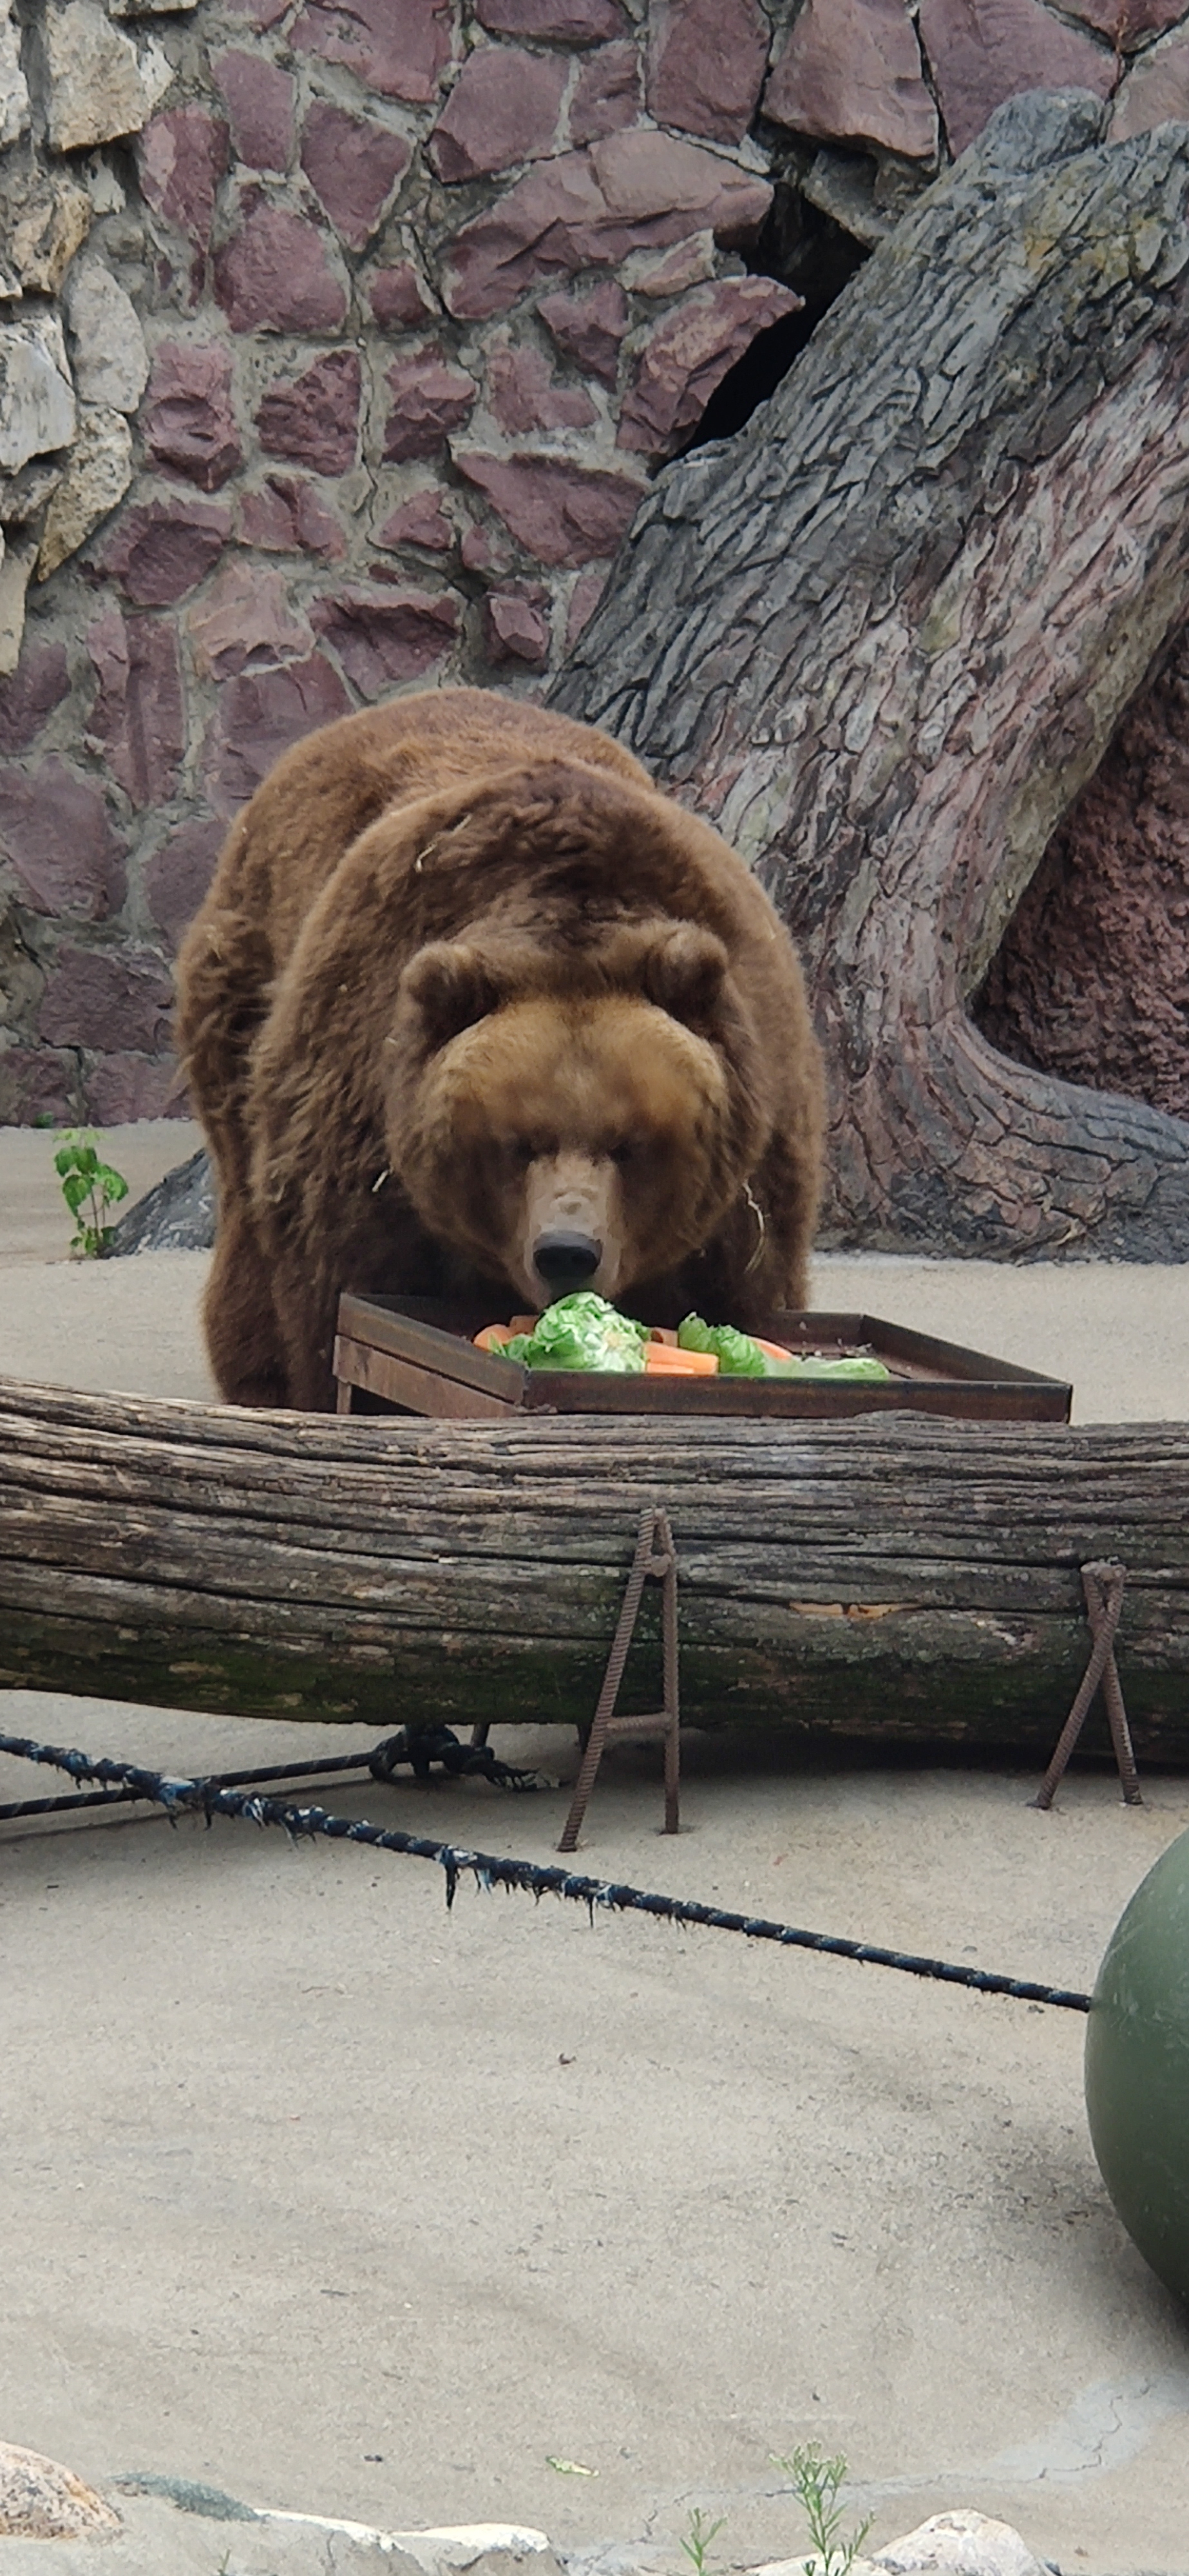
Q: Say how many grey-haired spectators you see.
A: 0